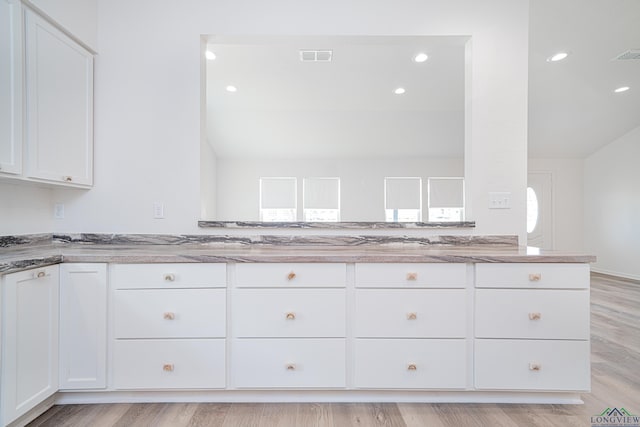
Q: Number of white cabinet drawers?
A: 12